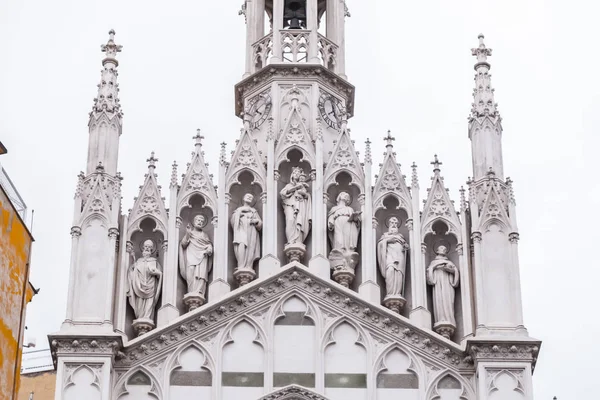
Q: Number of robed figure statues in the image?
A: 7